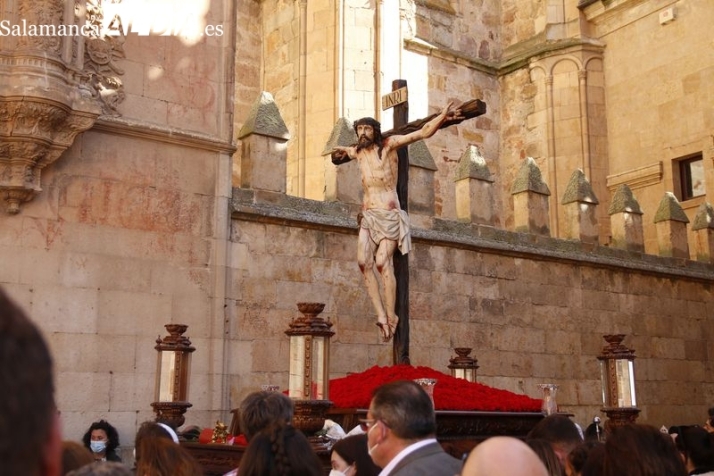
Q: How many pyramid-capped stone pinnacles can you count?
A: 9